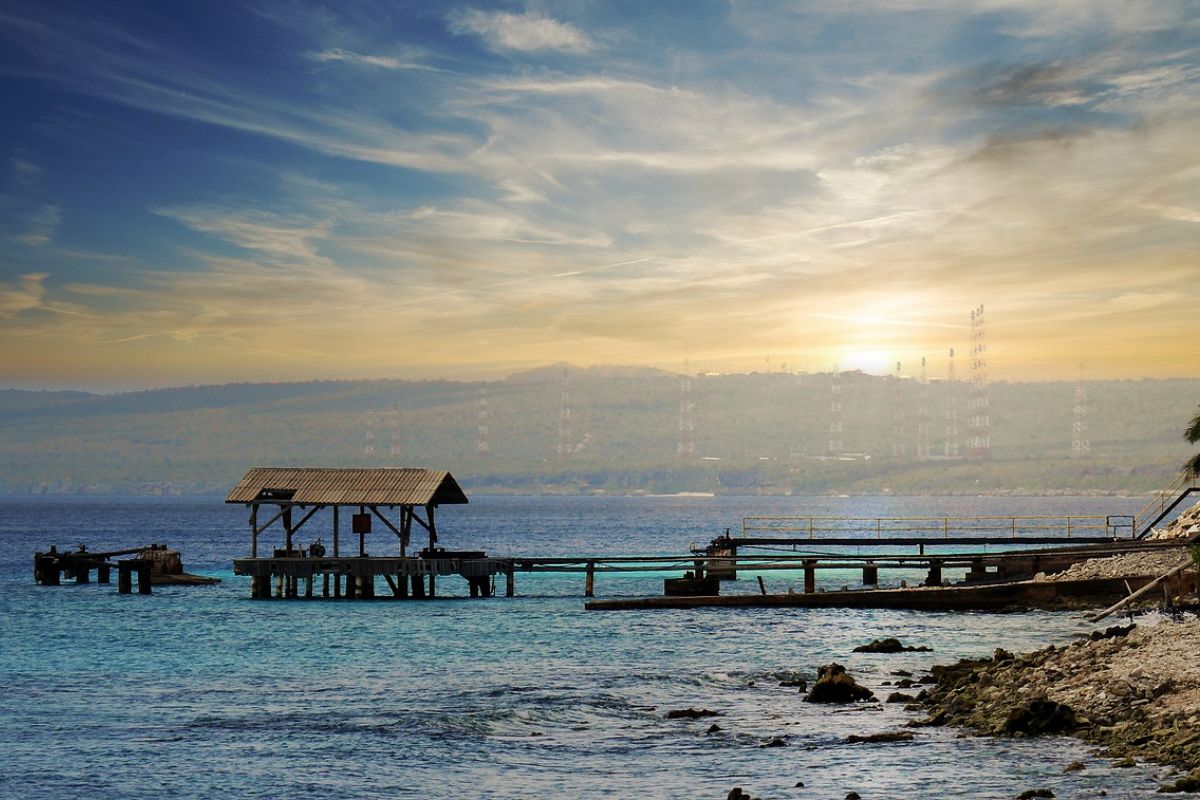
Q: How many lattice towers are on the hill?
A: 11